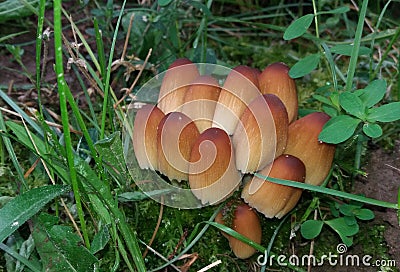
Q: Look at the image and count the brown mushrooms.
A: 11